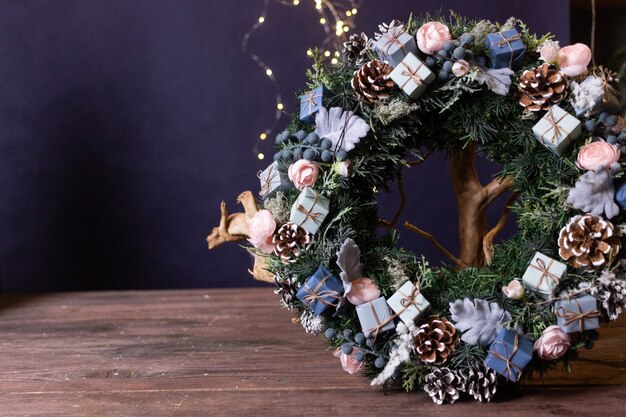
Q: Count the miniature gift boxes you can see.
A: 15